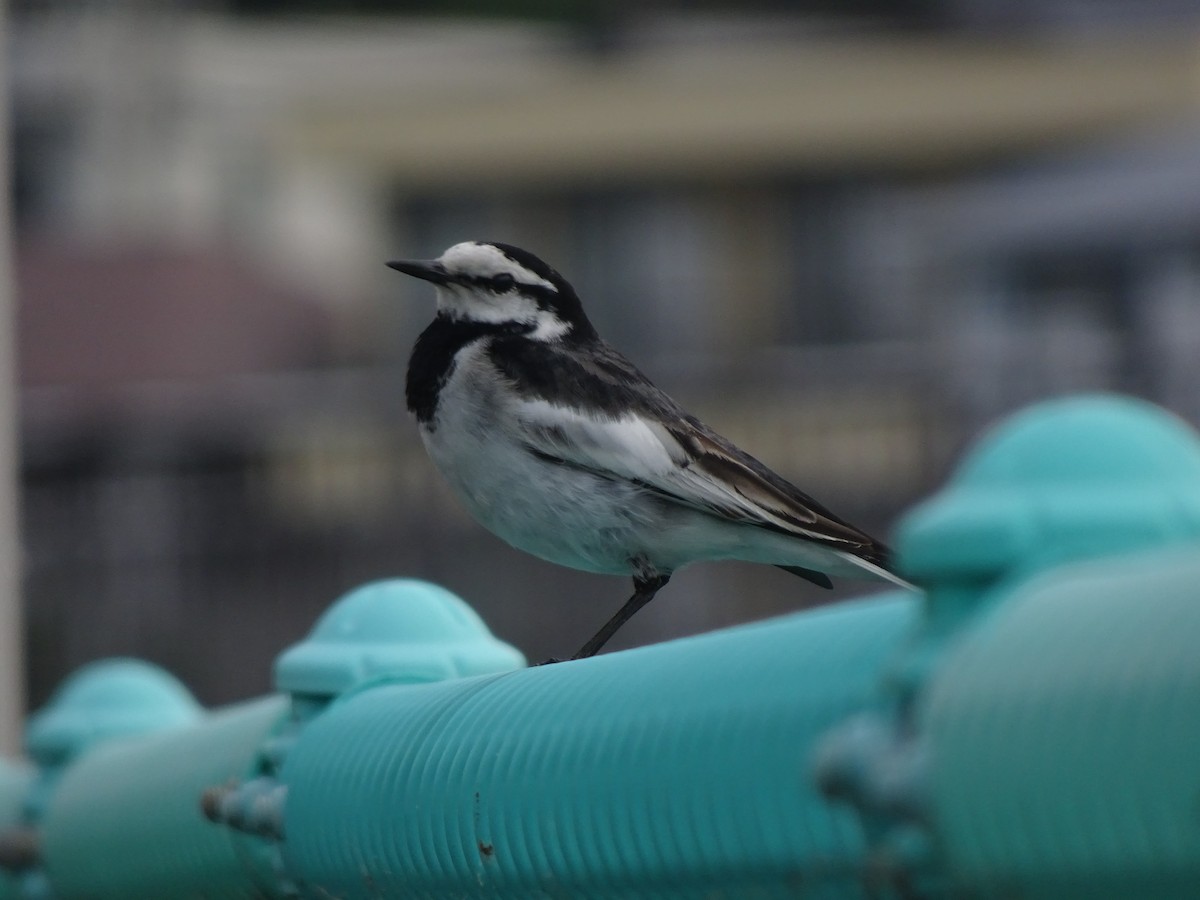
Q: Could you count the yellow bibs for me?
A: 0